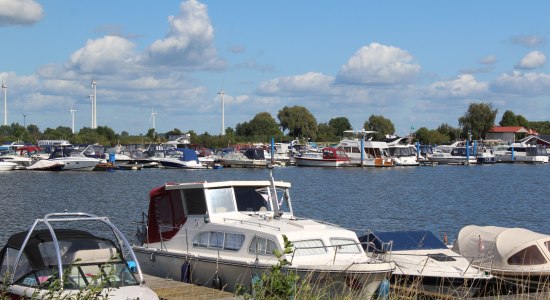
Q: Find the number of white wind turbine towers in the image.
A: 6